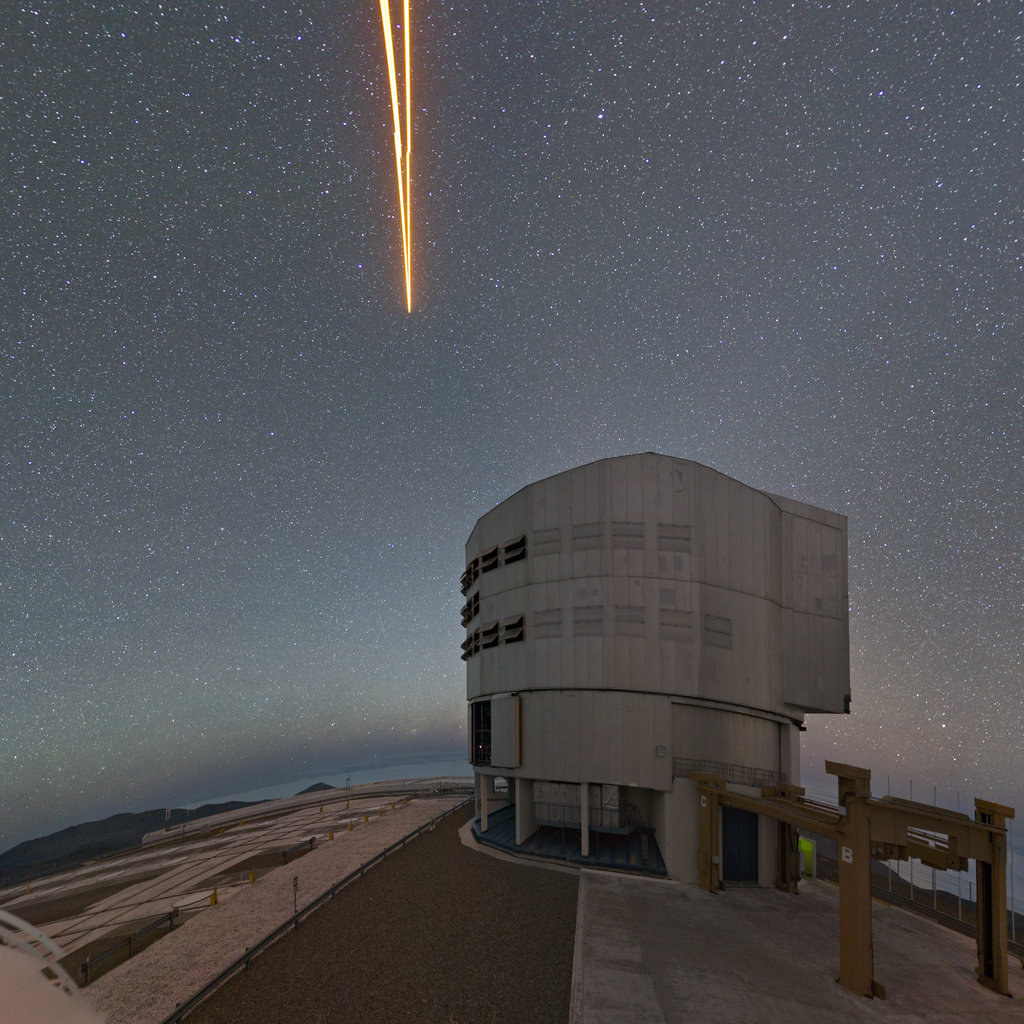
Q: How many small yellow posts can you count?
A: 13